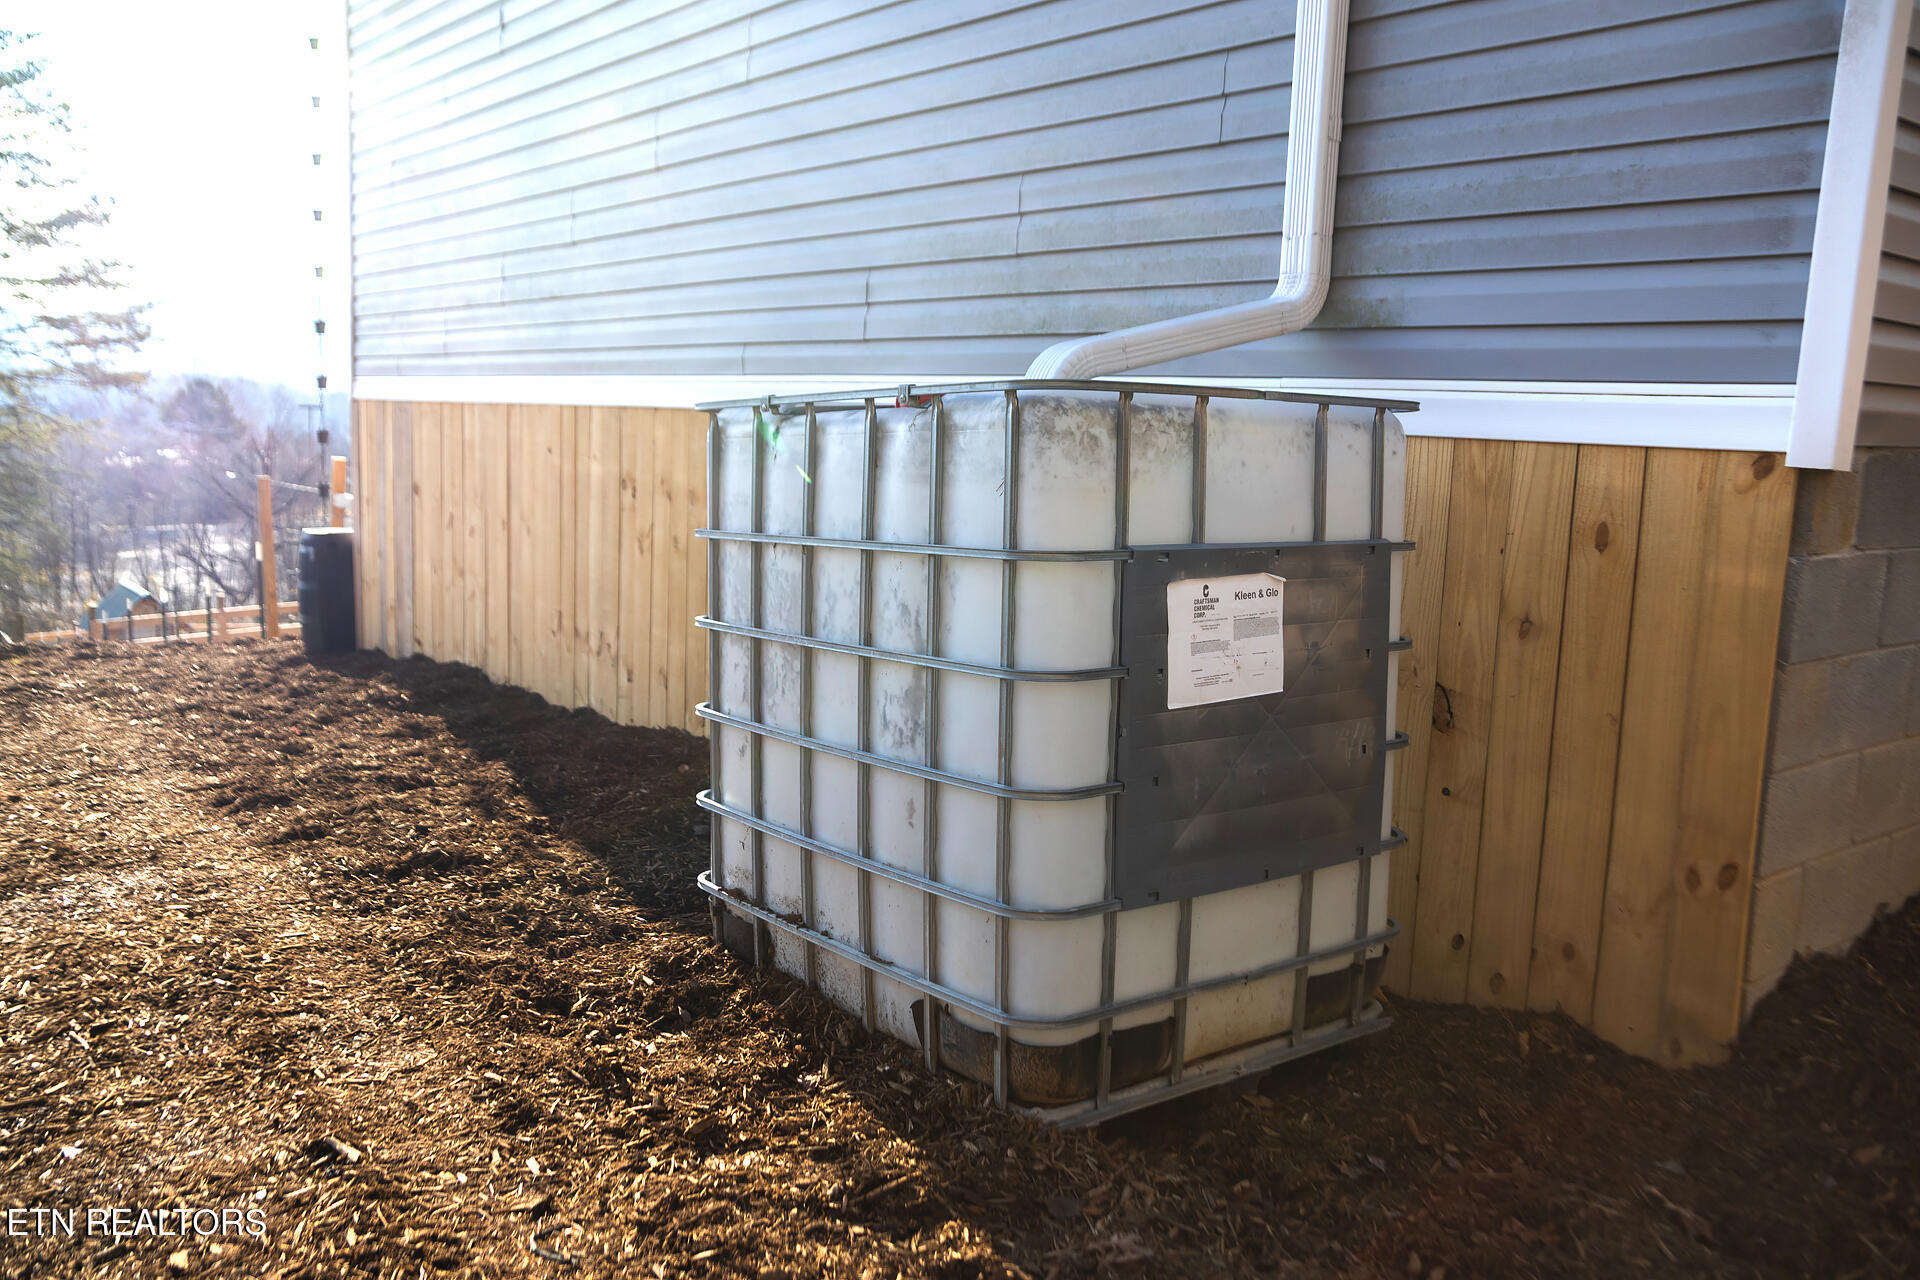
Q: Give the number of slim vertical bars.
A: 10